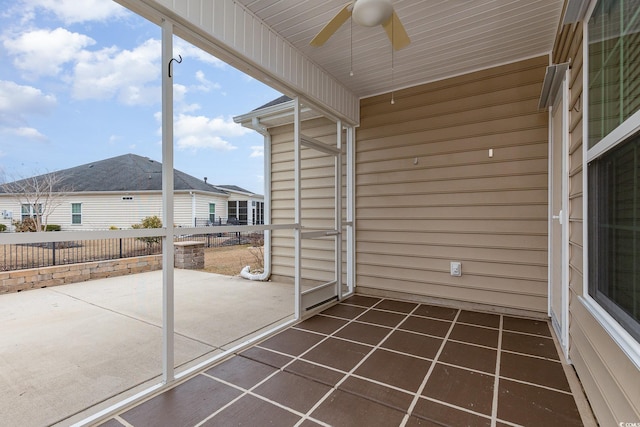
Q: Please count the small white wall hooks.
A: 2